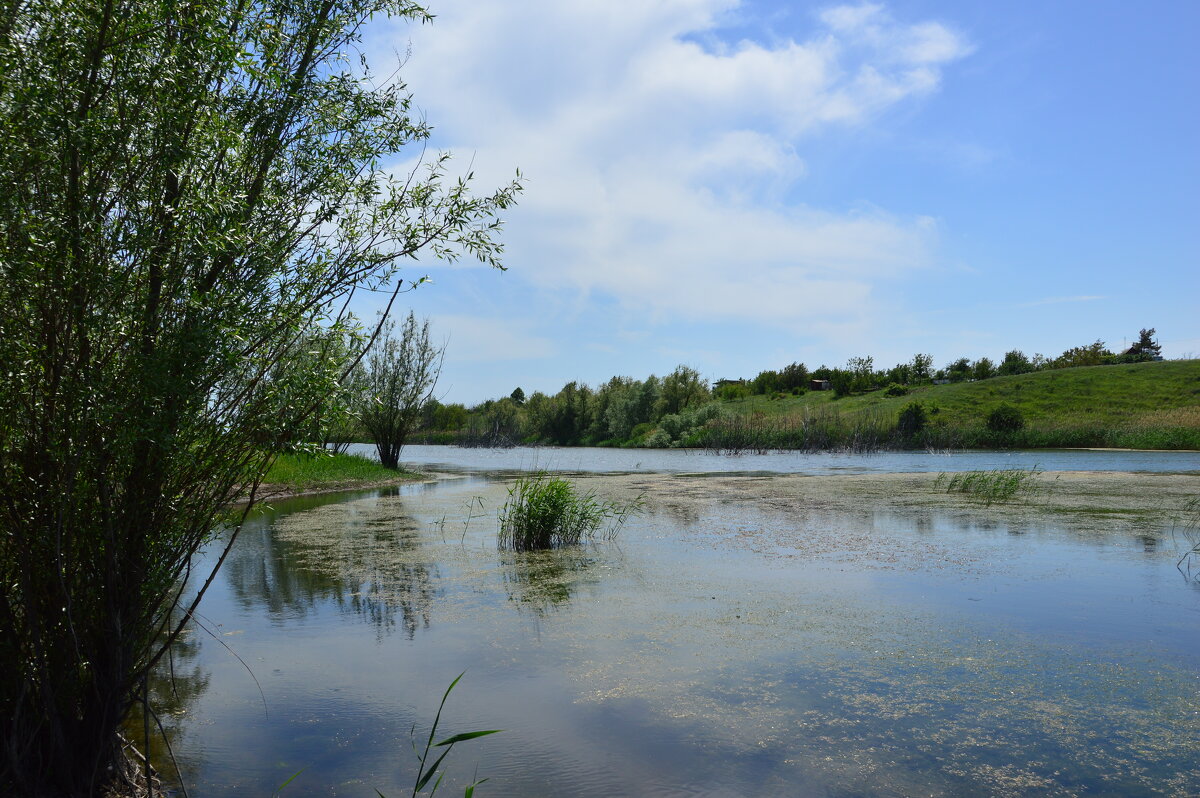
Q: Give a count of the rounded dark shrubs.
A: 2